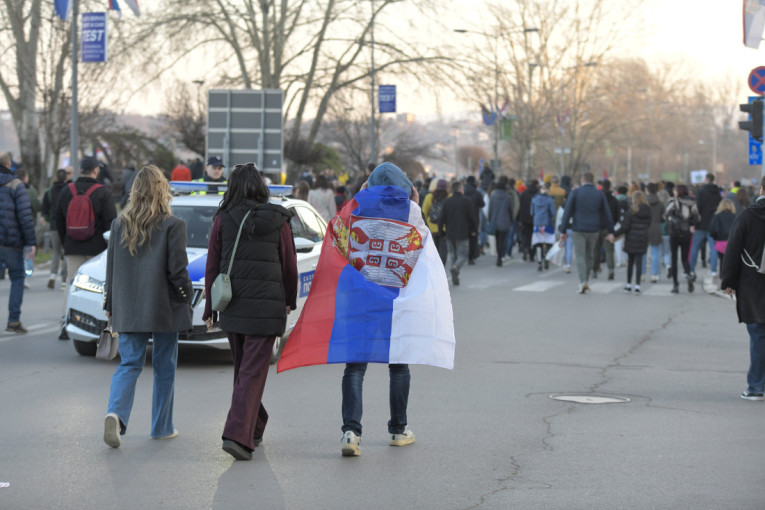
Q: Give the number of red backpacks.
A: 1